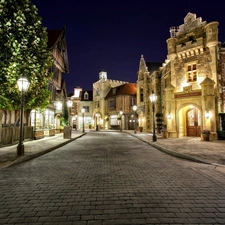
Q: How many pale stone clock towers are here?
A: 1